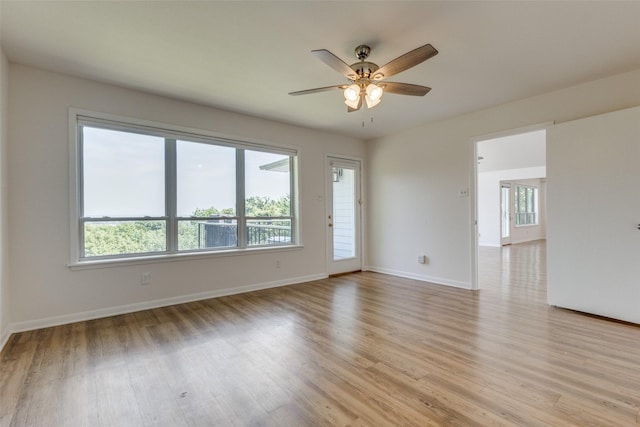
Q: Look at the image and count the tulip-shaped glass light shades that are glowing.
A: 4